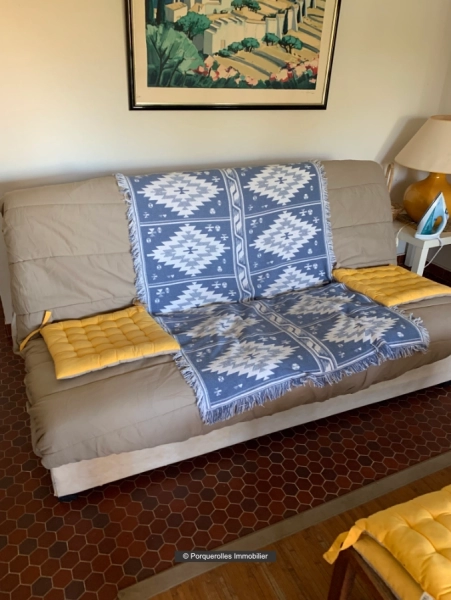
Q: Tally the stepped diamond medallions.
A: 10